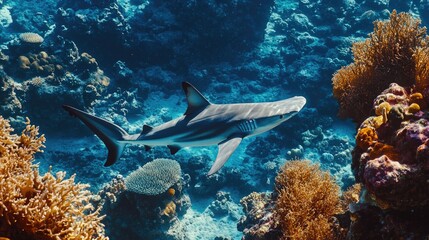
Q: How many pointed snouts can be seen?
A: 1